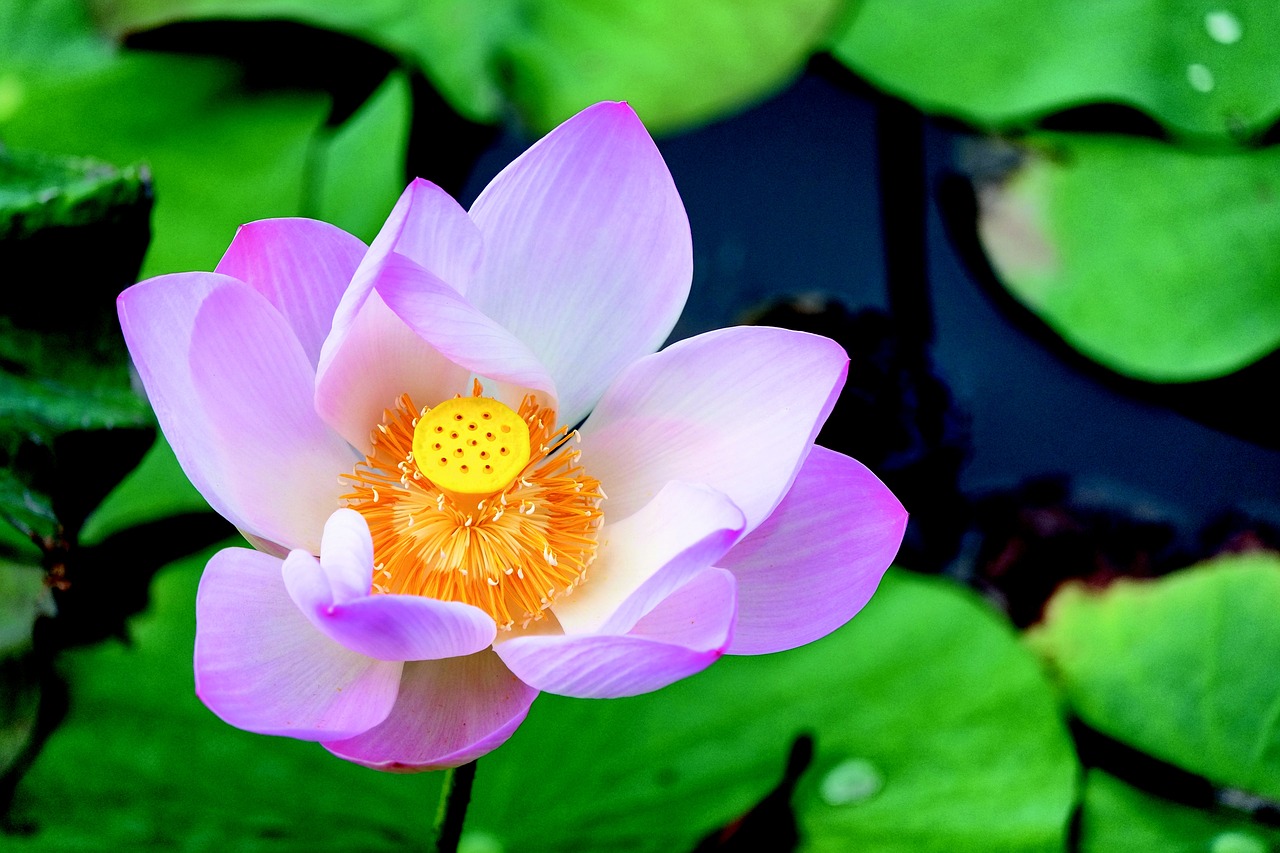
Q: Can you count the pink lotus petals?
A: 12